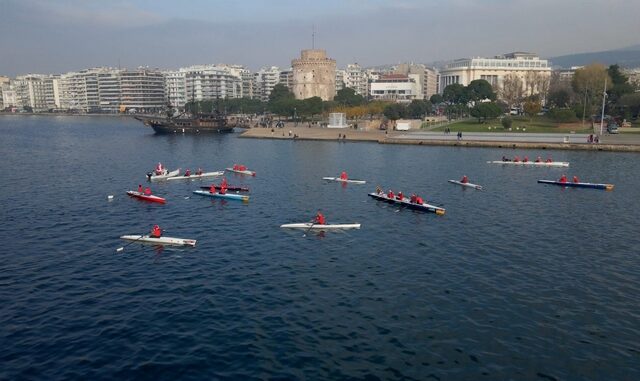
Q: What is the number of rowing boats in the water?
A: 12